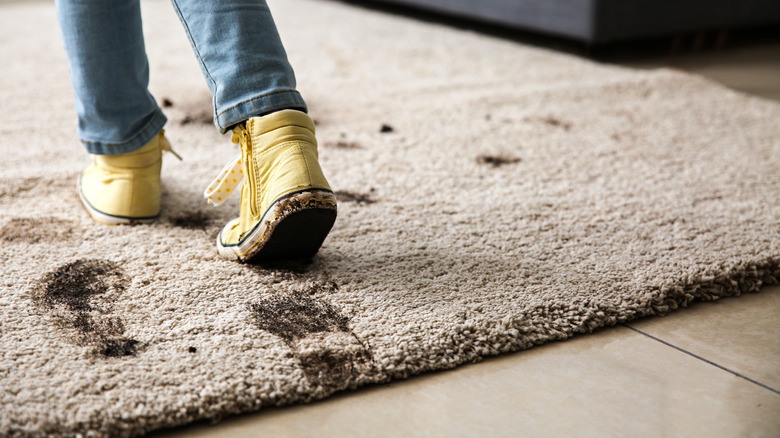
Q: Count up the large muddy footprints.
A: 2